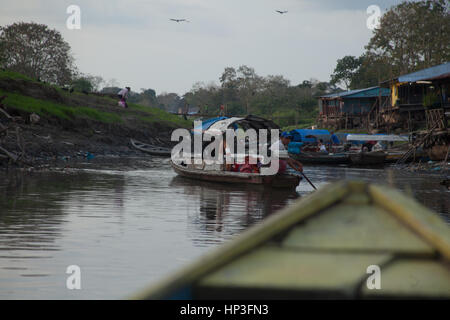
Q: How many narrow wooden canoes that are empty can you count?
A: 1